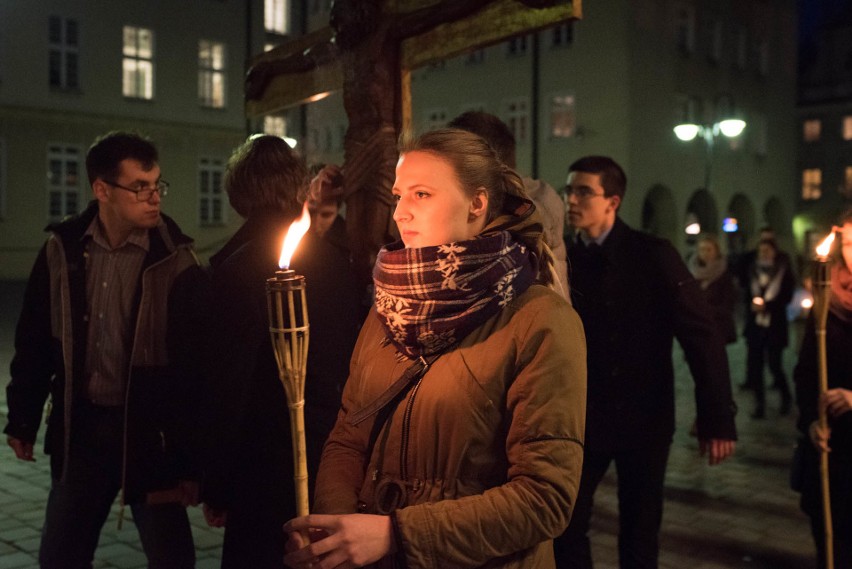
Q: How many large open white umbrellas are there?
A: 0